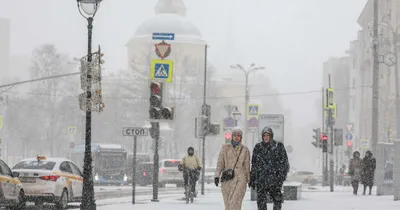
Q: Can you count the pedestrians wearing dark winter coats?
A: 3